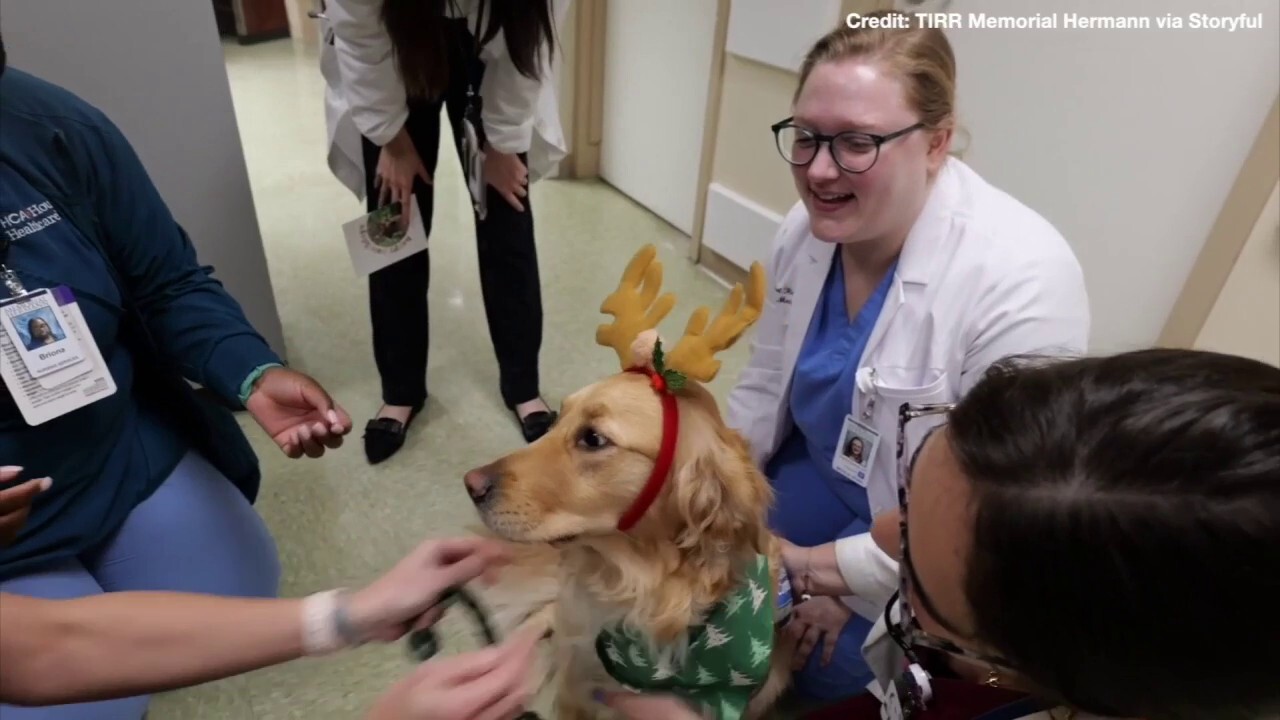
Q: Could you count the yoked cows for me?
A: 0